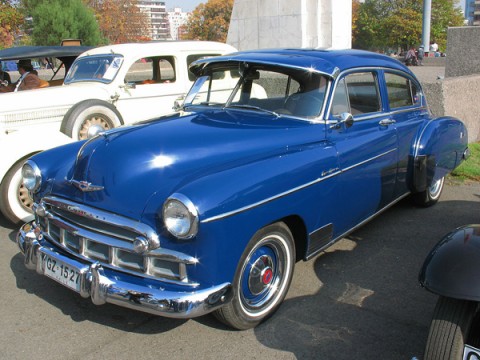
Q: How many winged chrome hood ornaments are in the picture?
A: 1